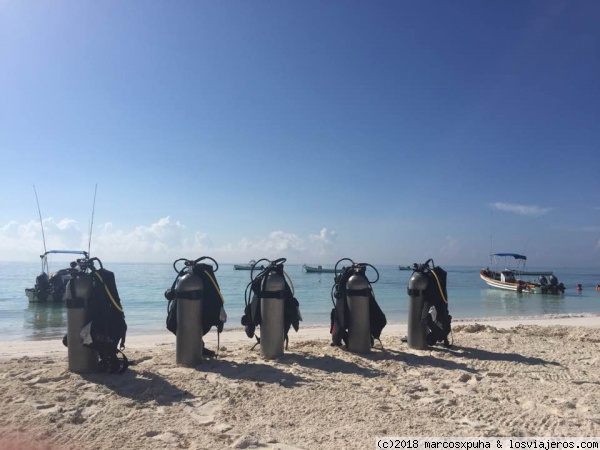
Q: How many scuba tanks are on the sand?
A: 5